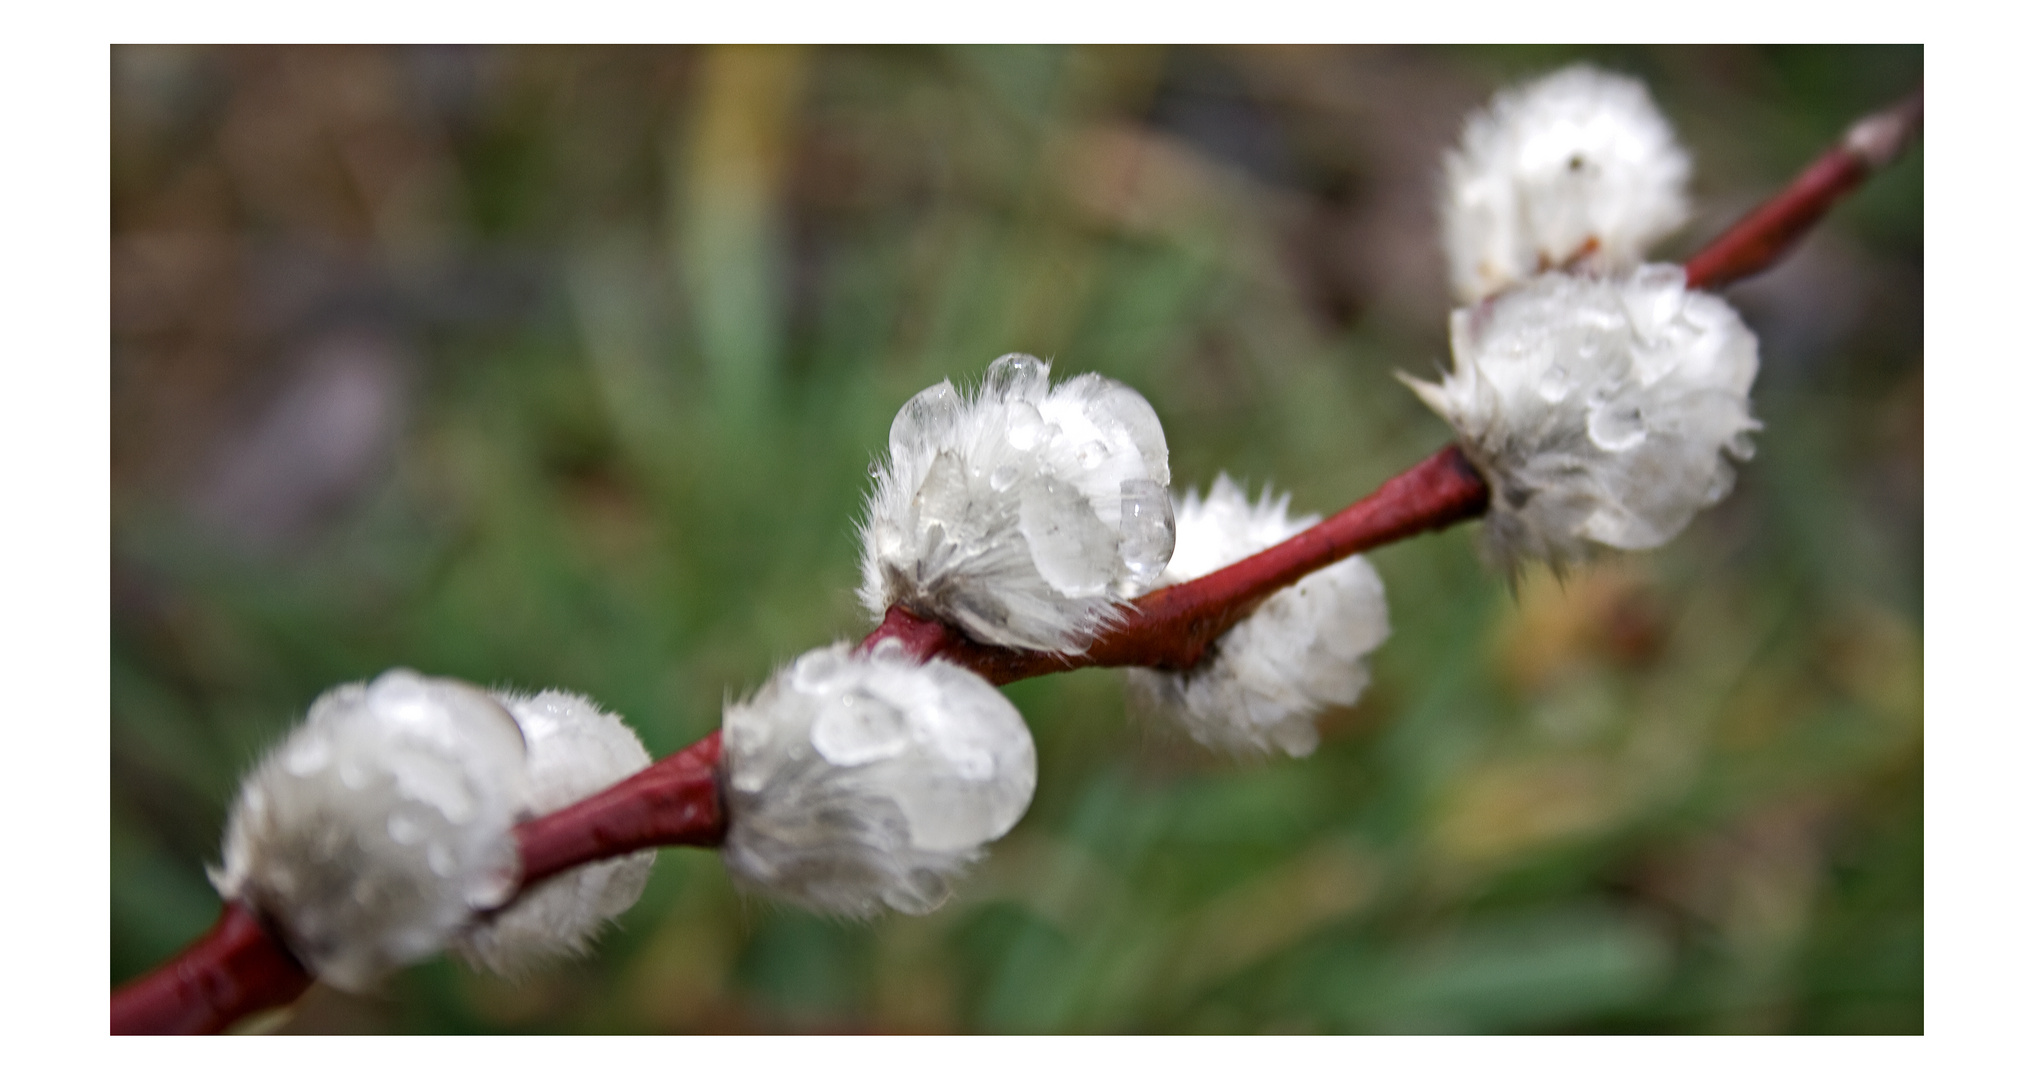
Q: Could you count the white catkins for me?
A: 7